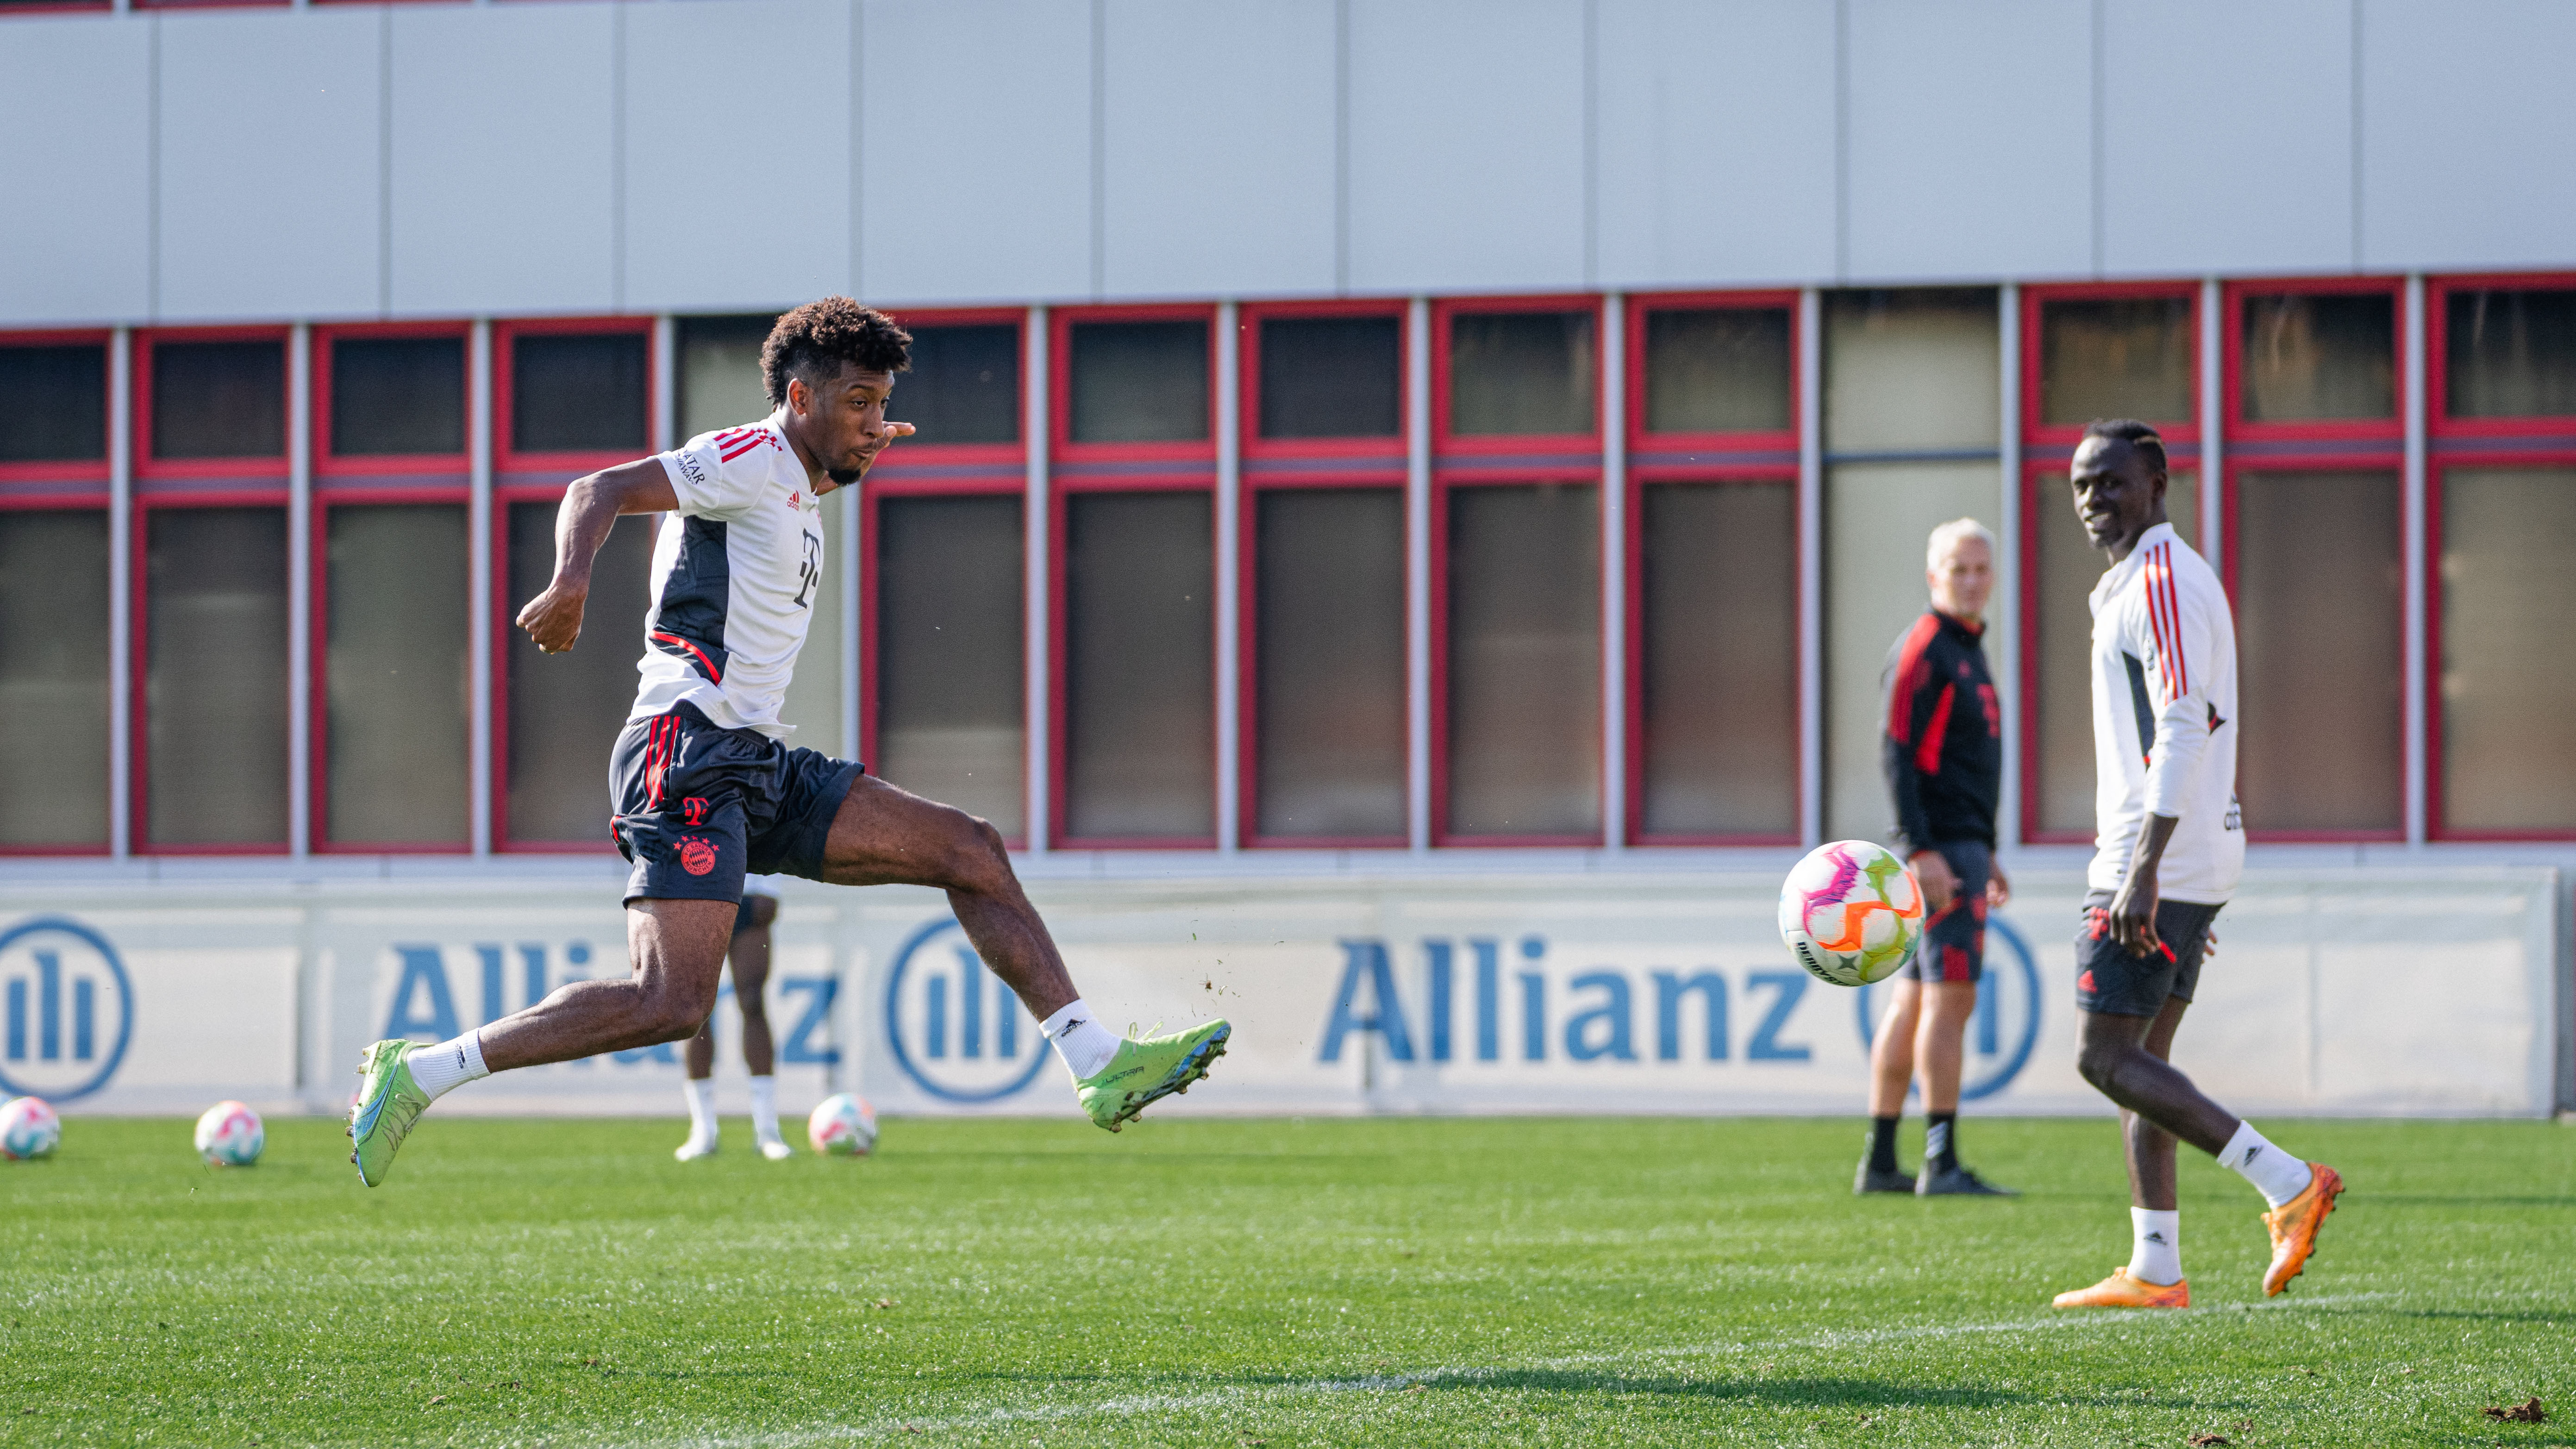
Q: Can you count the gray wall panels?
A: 11